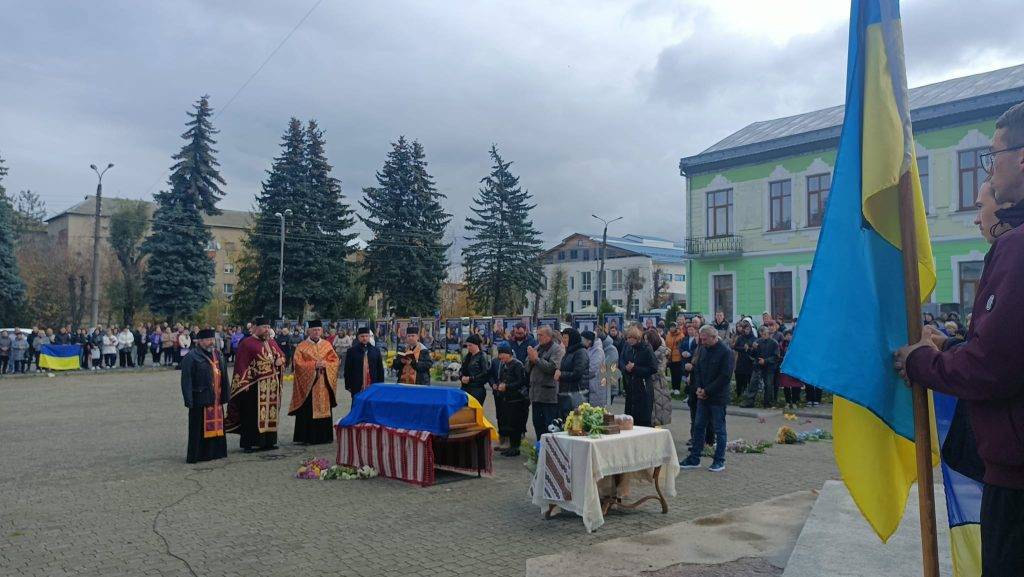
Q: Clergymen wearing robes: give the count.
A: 5